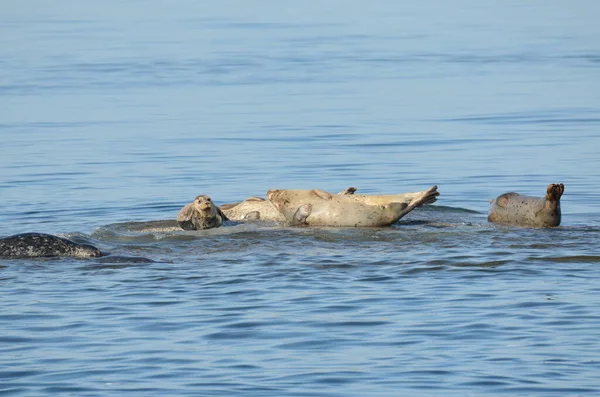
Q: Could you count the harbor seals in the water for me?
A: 5